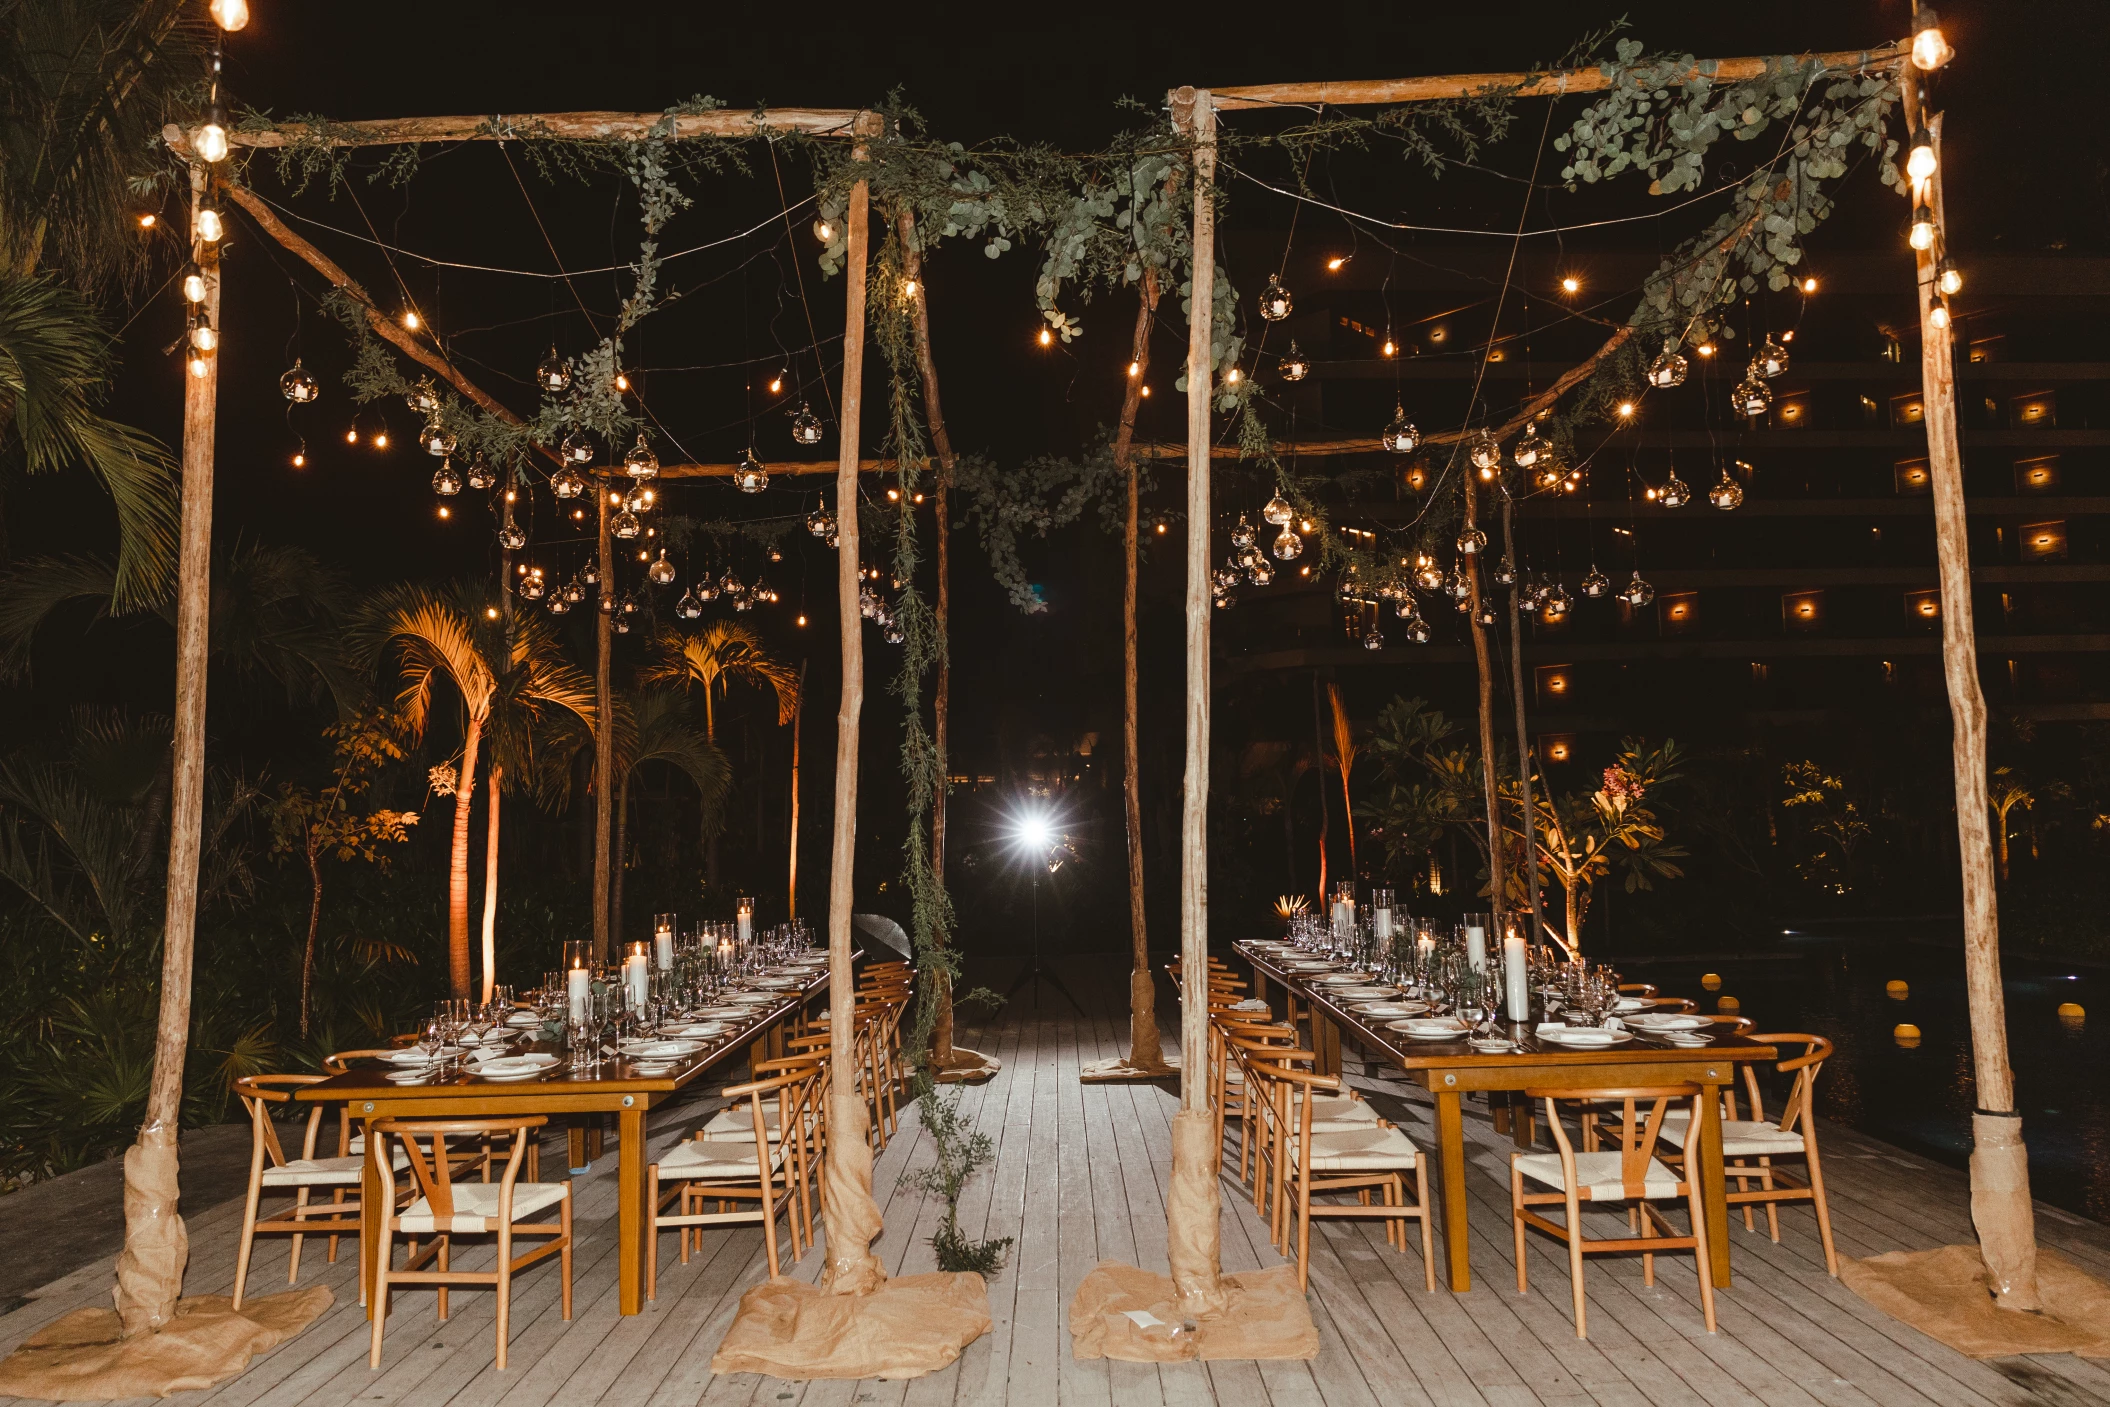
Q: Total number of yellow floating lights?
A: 5